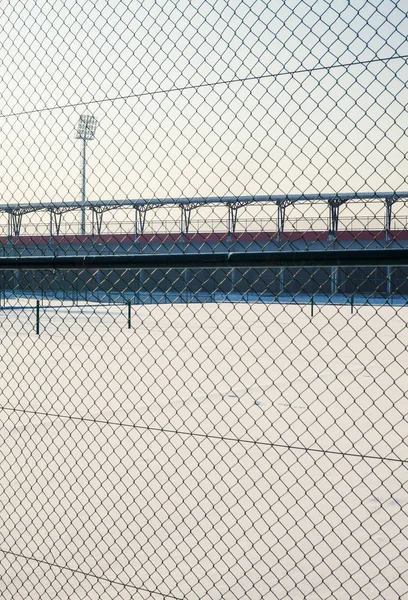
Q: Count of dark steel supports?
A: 9